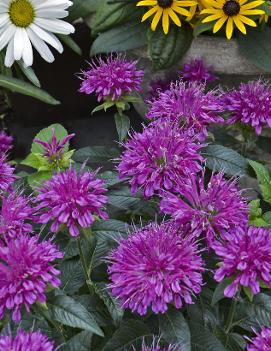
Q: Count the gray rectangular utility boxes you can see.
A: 0